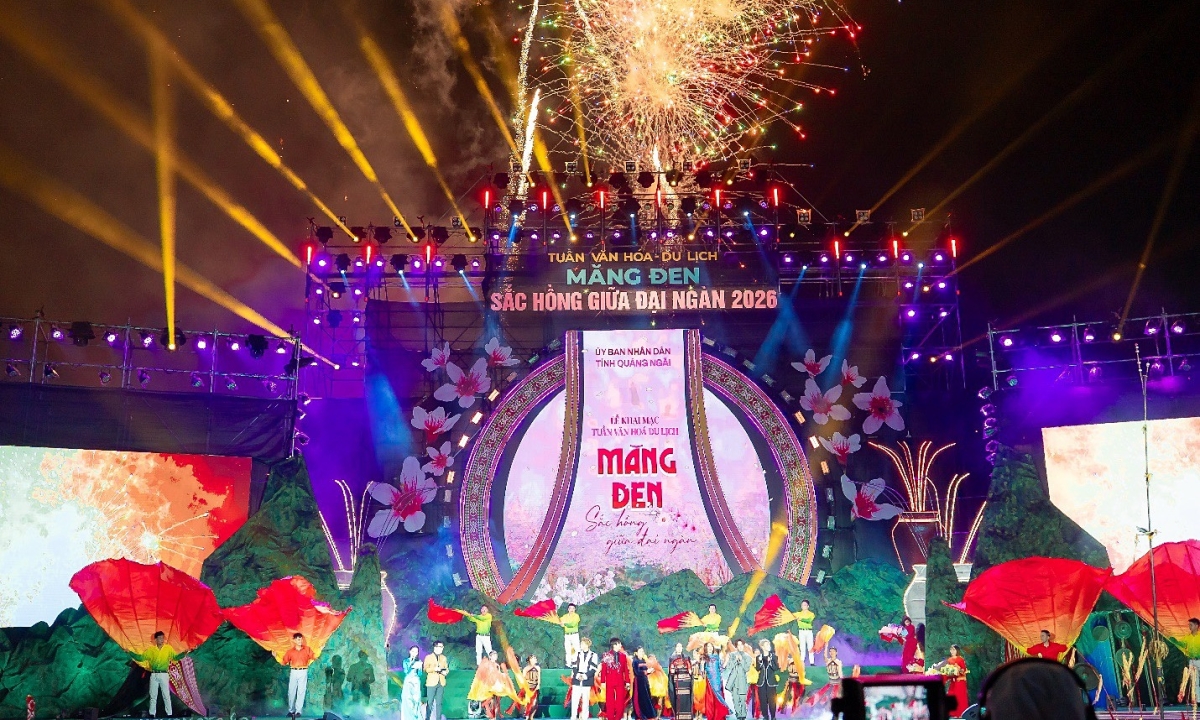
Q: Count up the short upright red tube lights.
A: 12